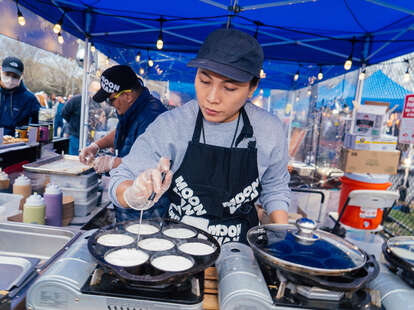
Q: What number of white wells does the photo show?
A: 7